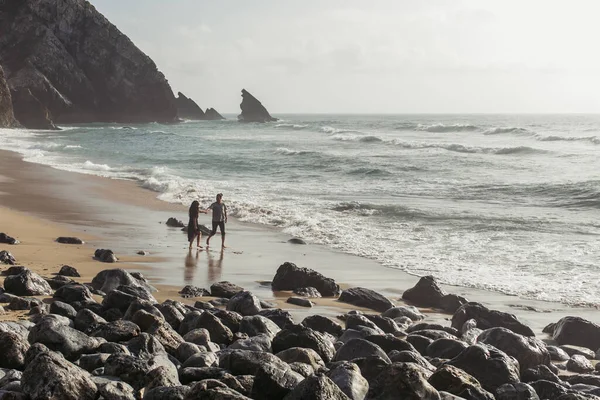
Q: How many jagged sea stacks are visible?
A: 3